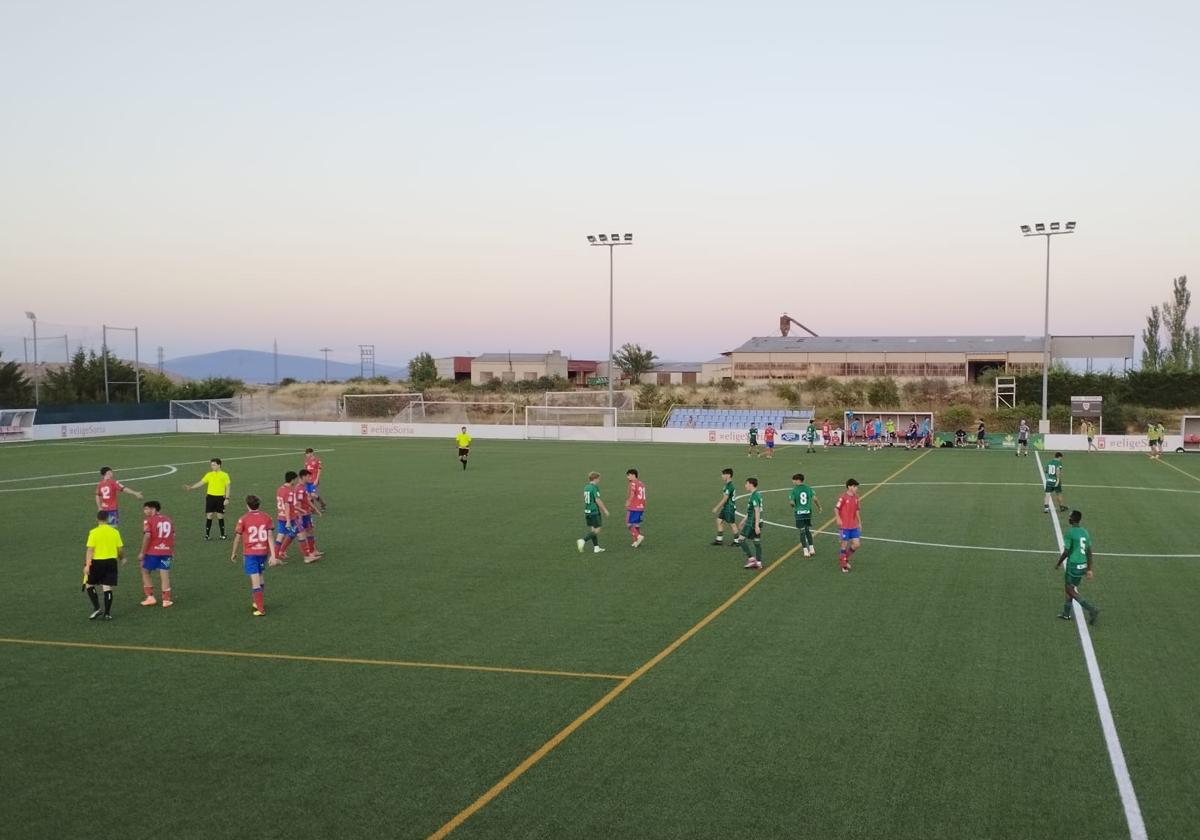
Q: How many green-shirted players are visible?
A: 8